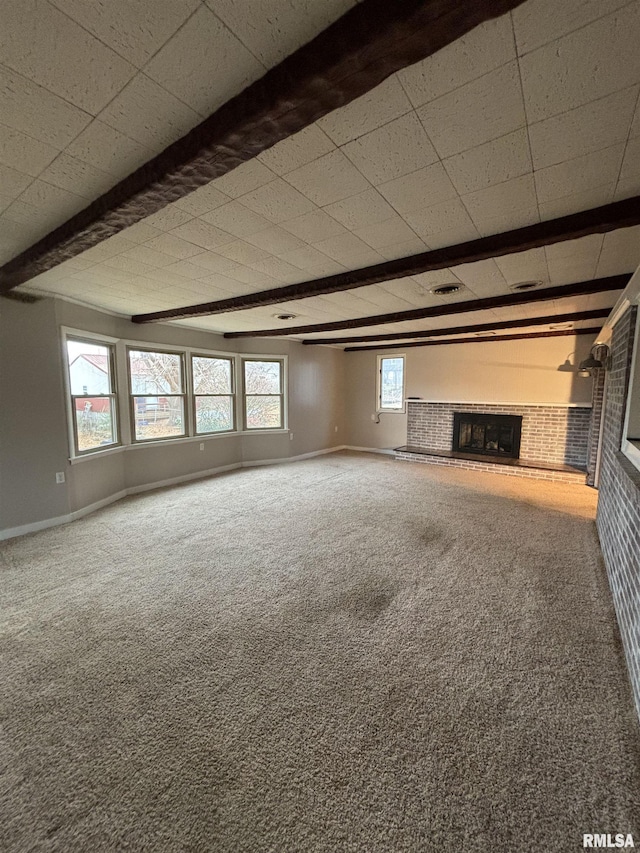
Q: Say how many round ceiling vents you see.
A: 3